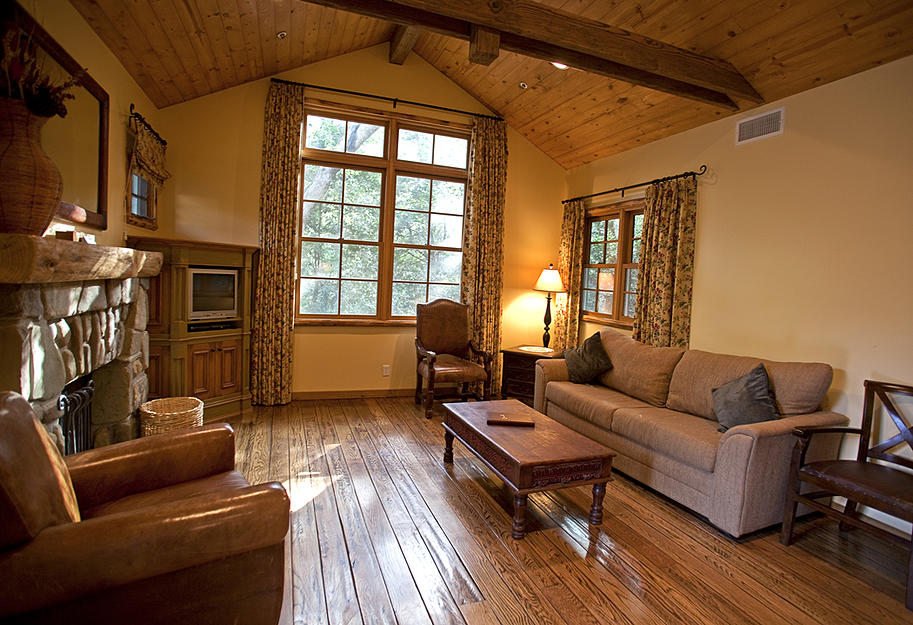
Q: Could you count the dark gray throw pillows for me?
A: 2